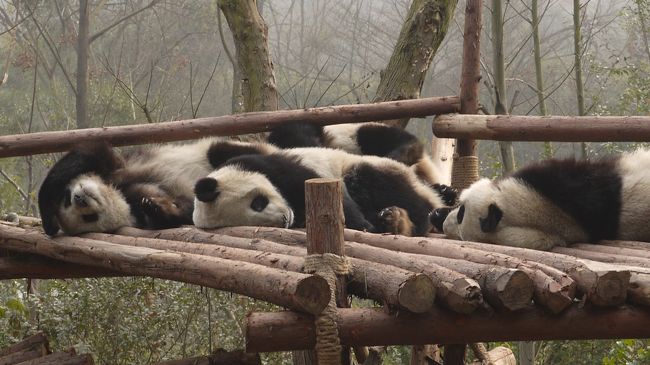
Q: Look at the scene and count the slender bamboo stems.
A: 3